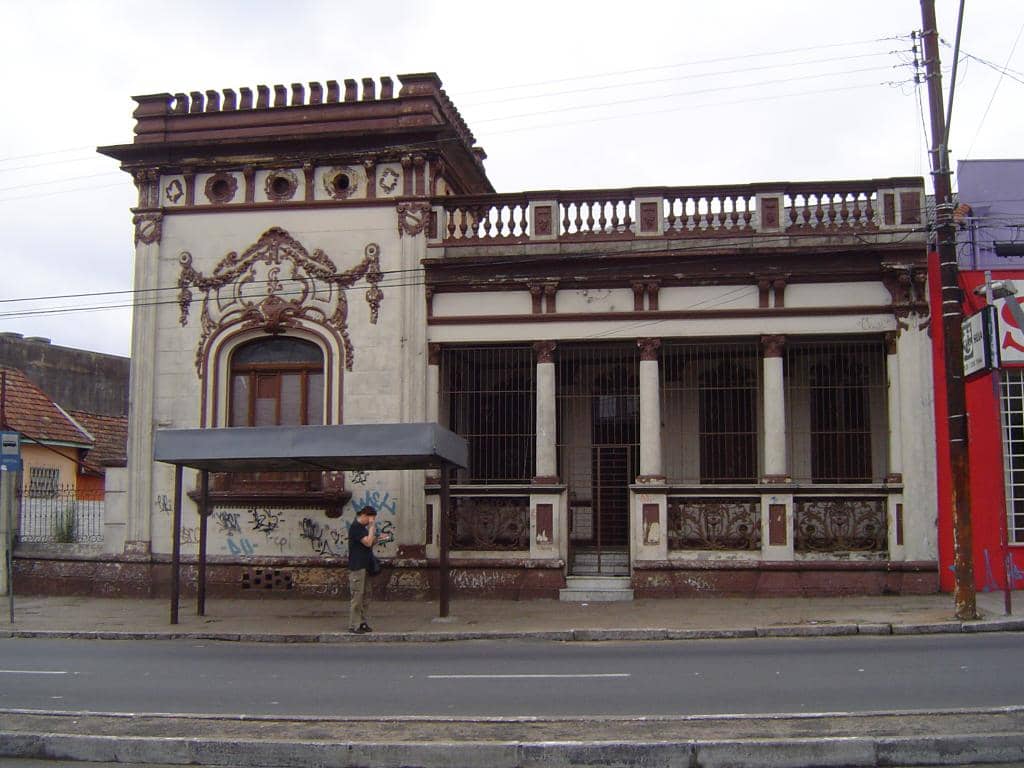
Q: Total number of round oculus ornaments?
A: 3